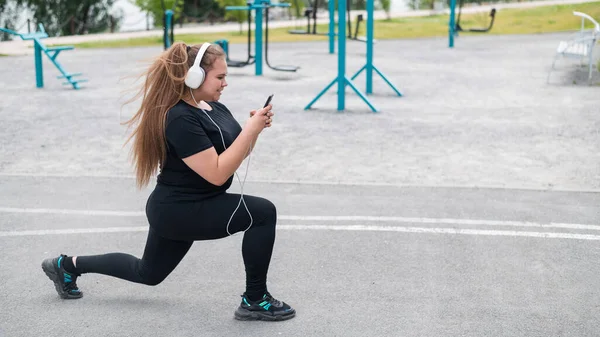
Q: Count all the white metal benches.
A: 1